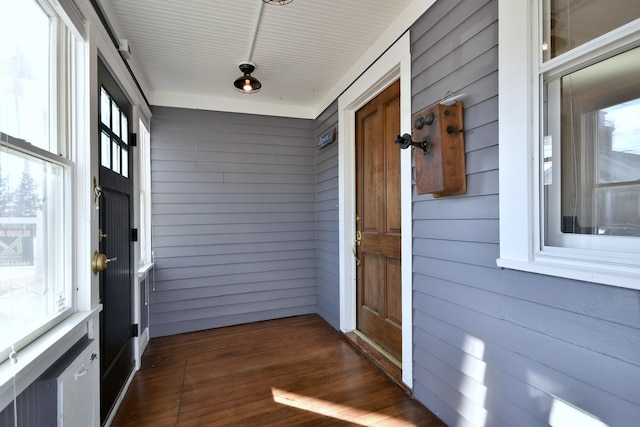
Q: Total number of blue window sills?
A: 0